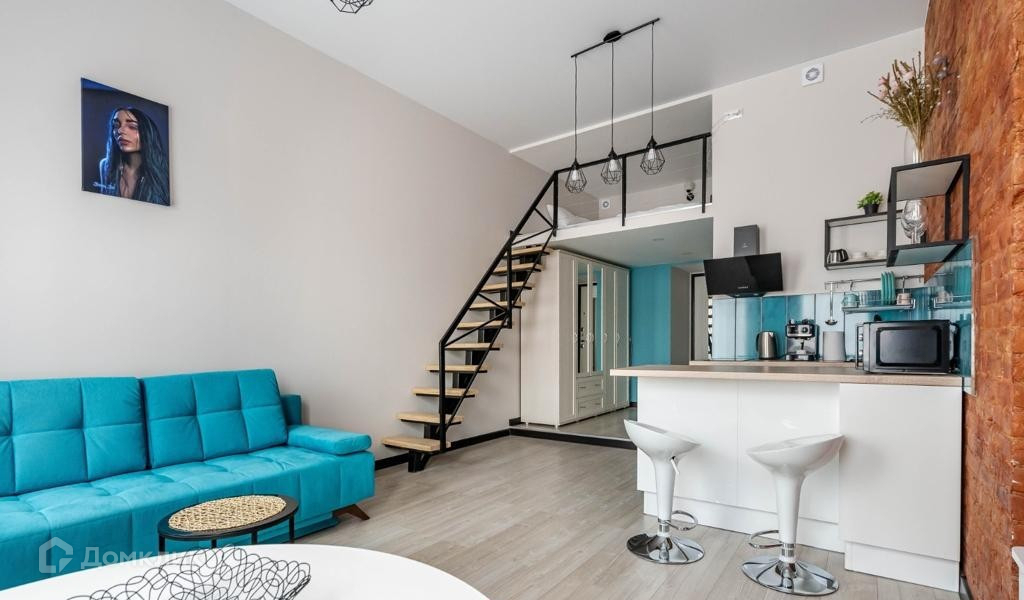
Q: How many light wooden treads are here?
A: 10